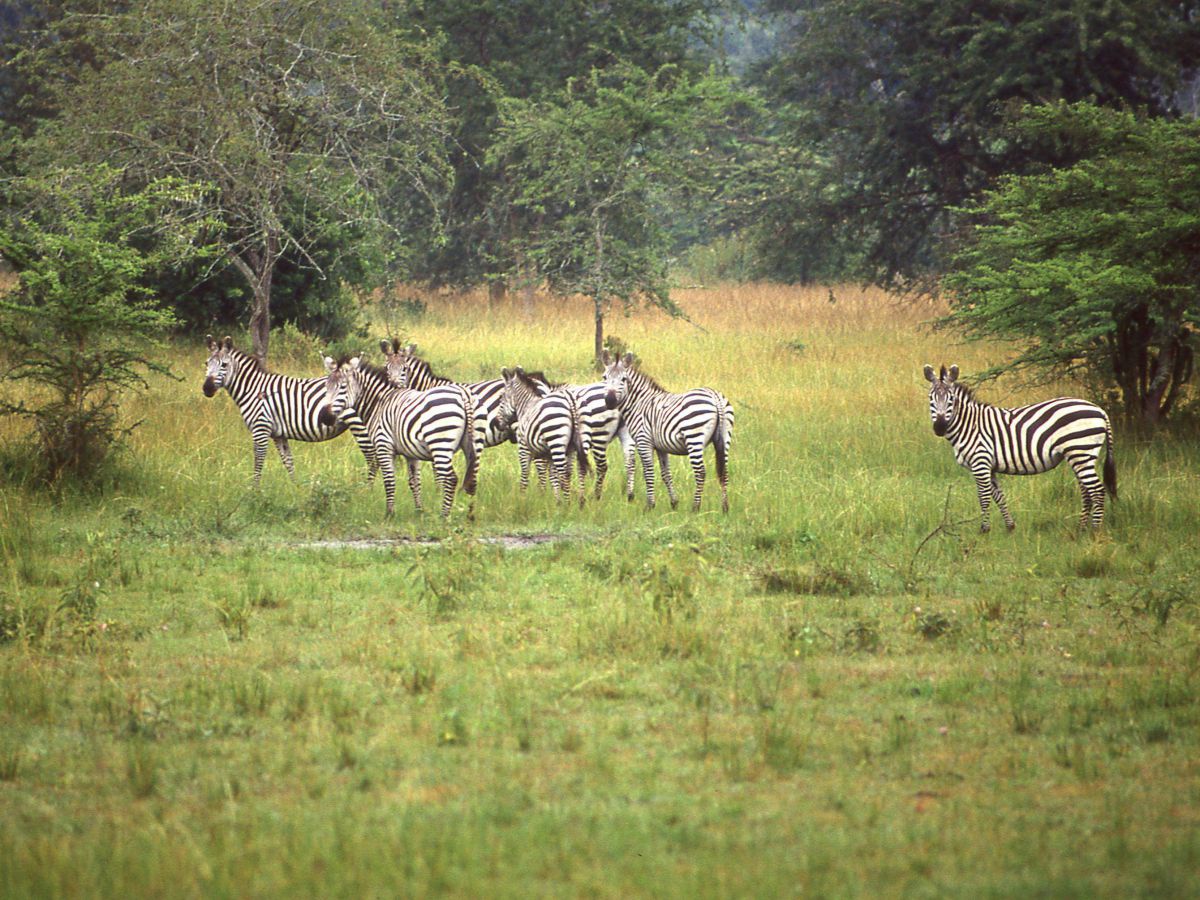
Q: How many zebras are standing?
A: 7